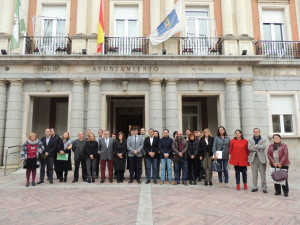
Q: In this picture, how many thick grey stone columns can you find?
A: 8